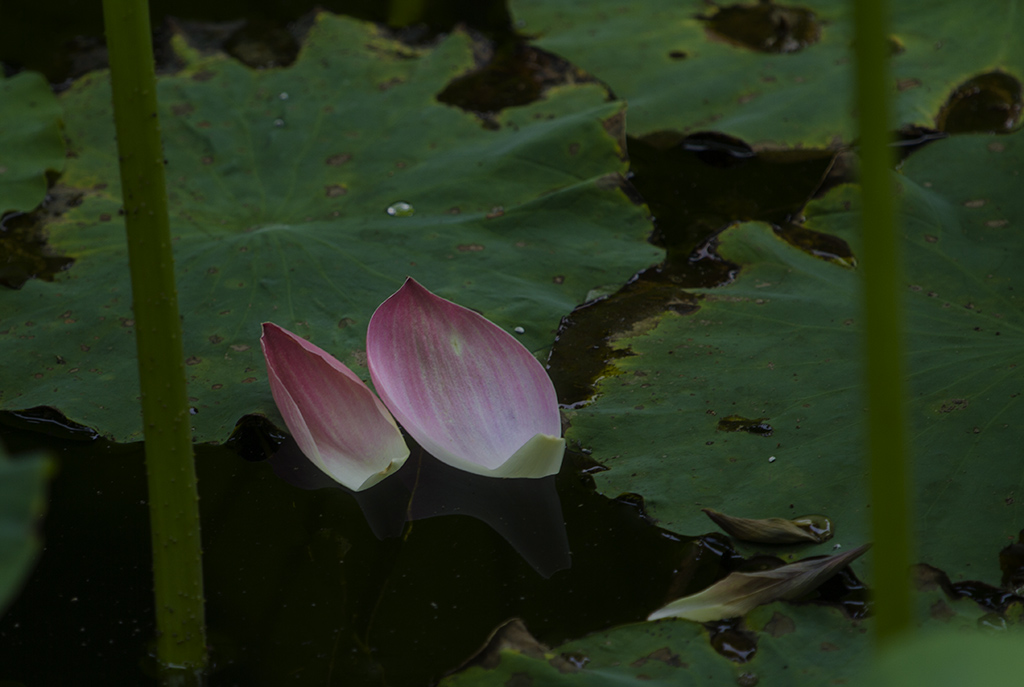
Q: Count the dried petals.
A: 2